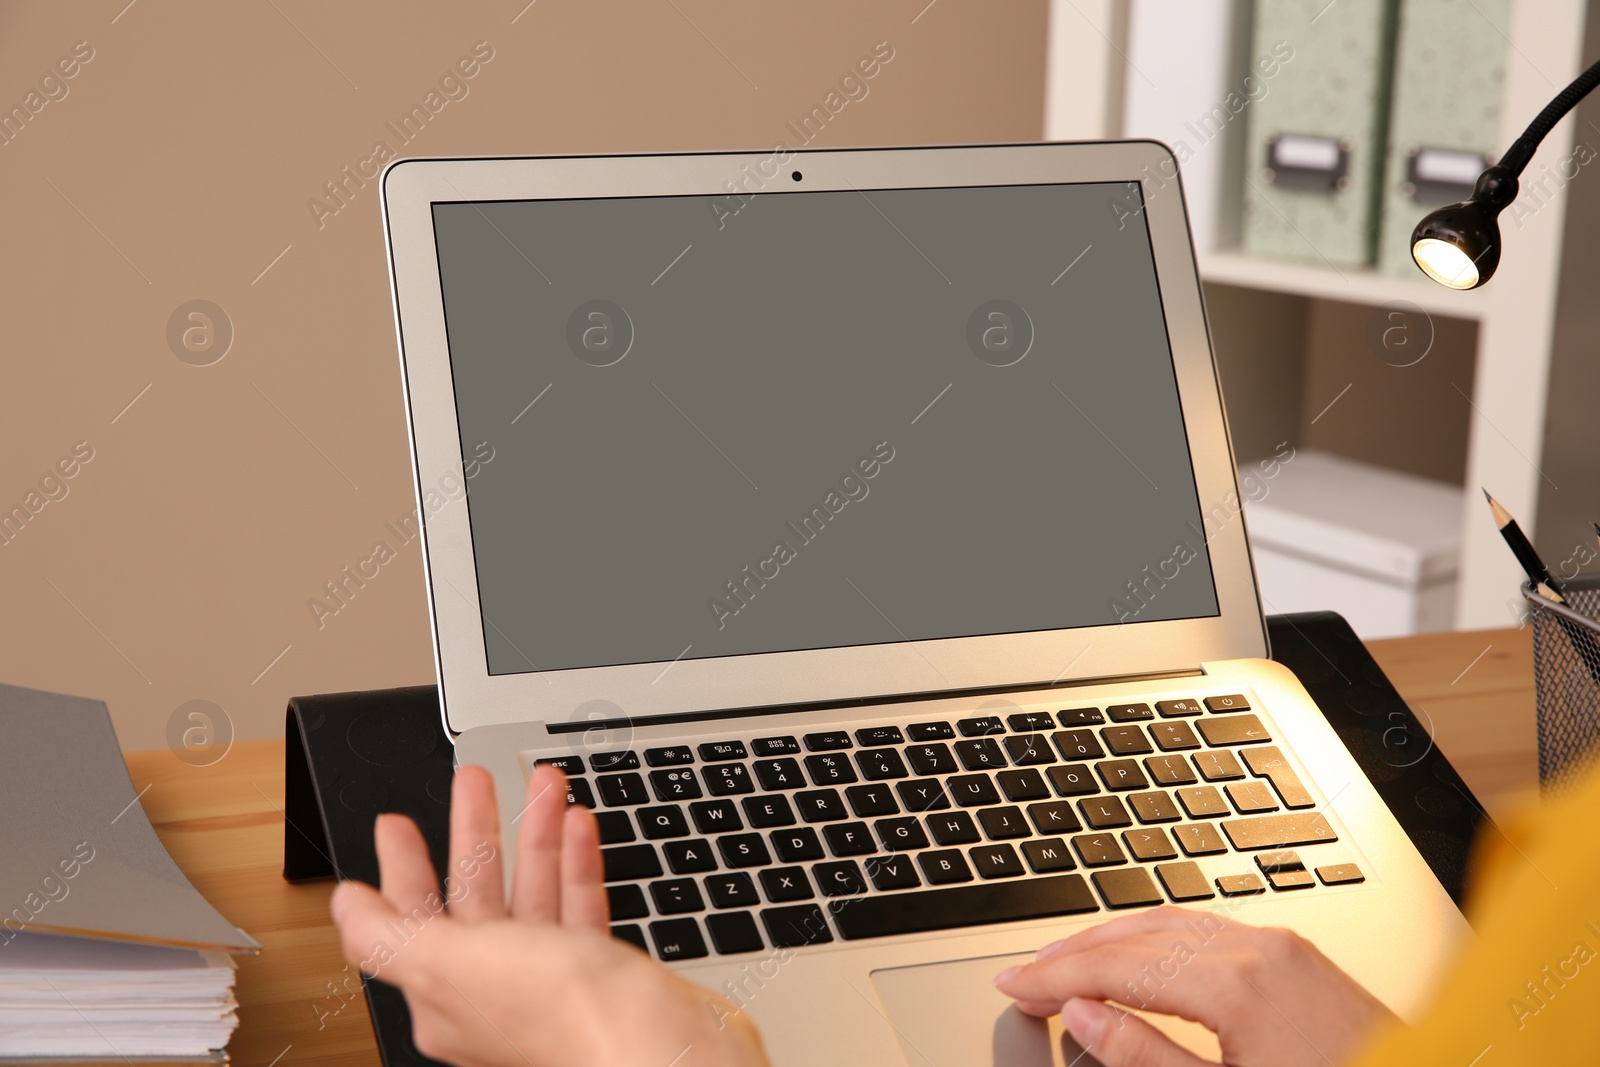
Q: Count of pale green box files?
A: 2